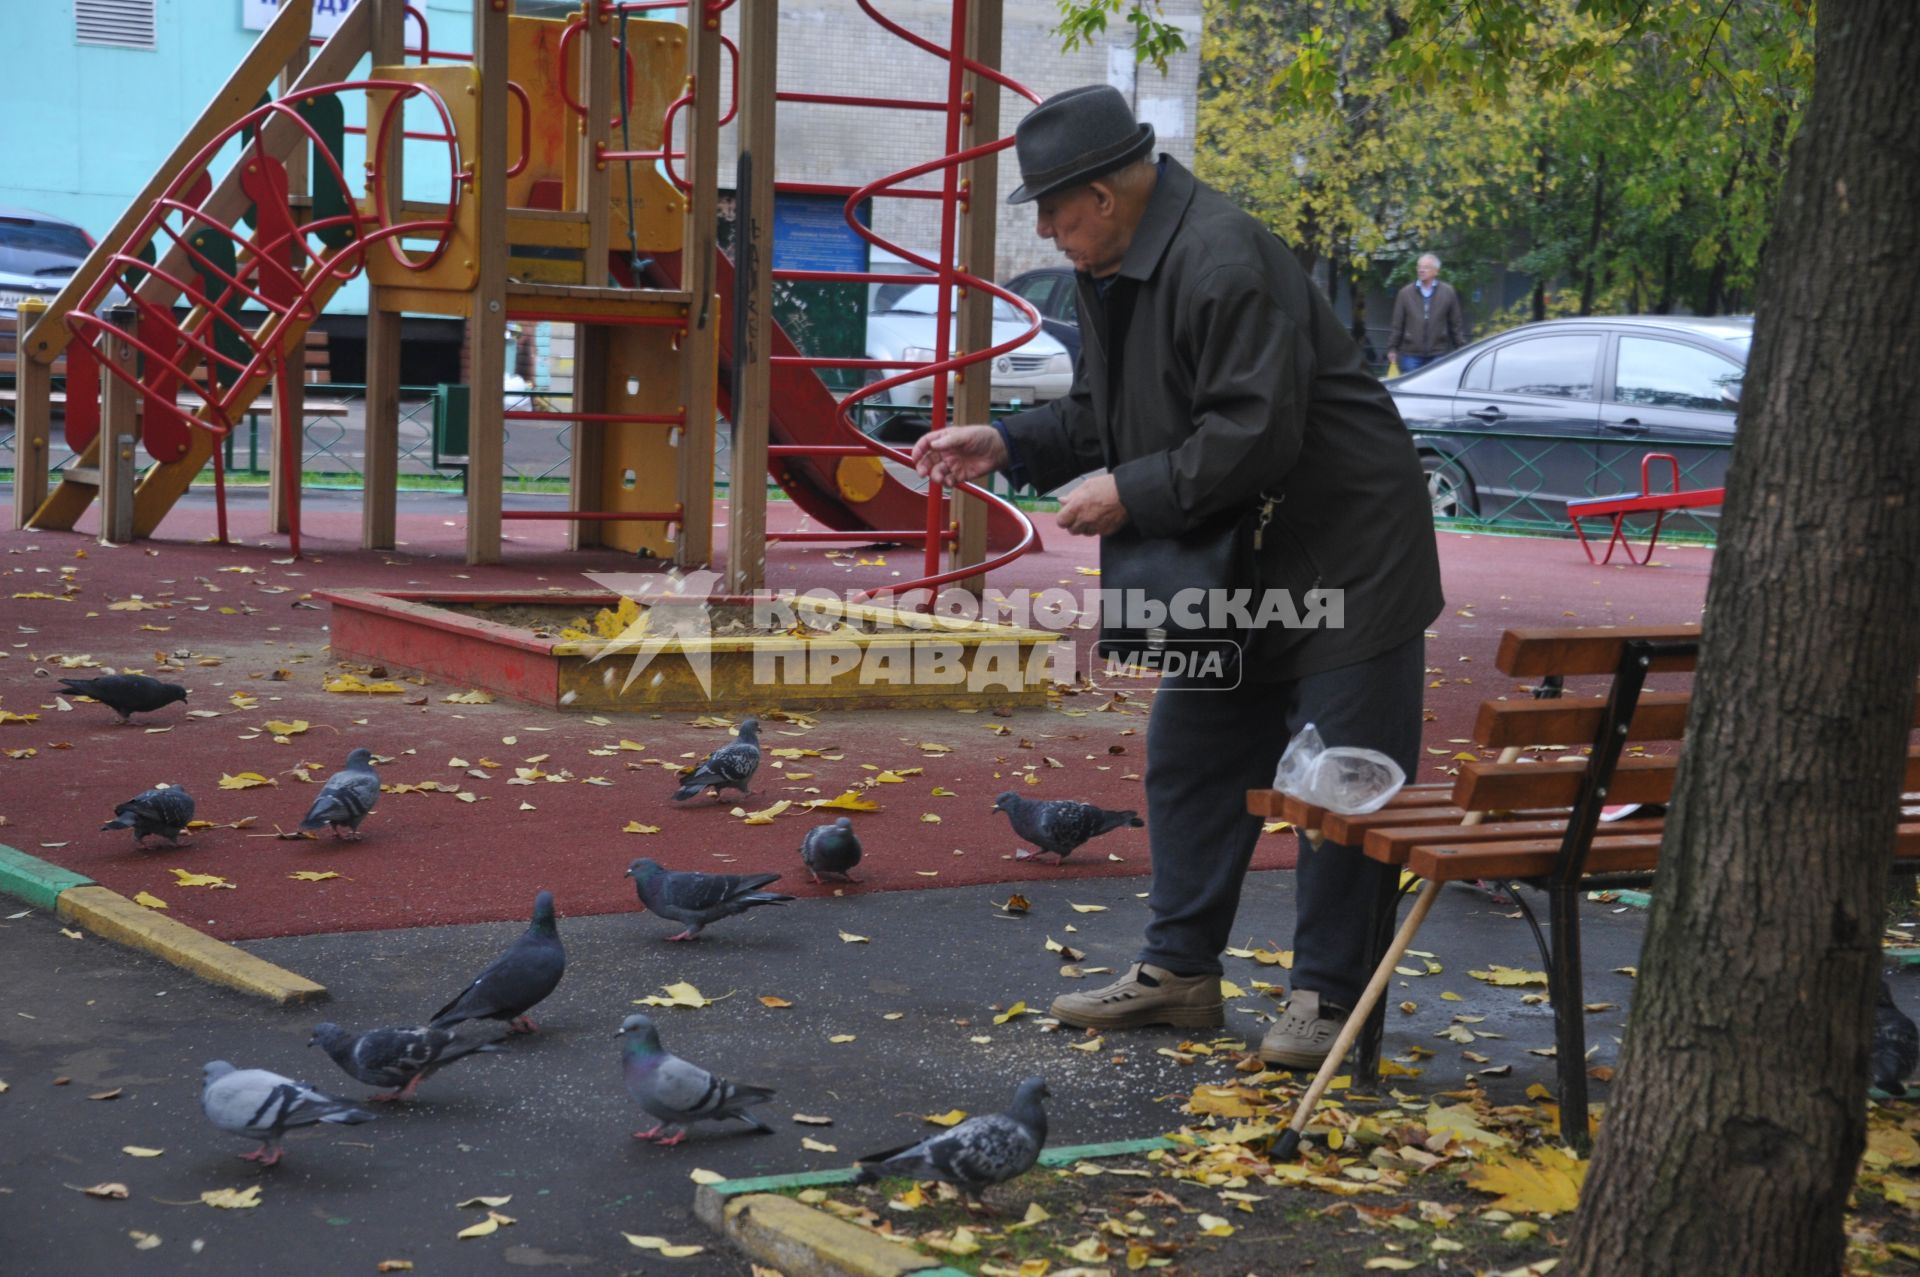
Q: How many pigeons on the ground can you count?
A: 13